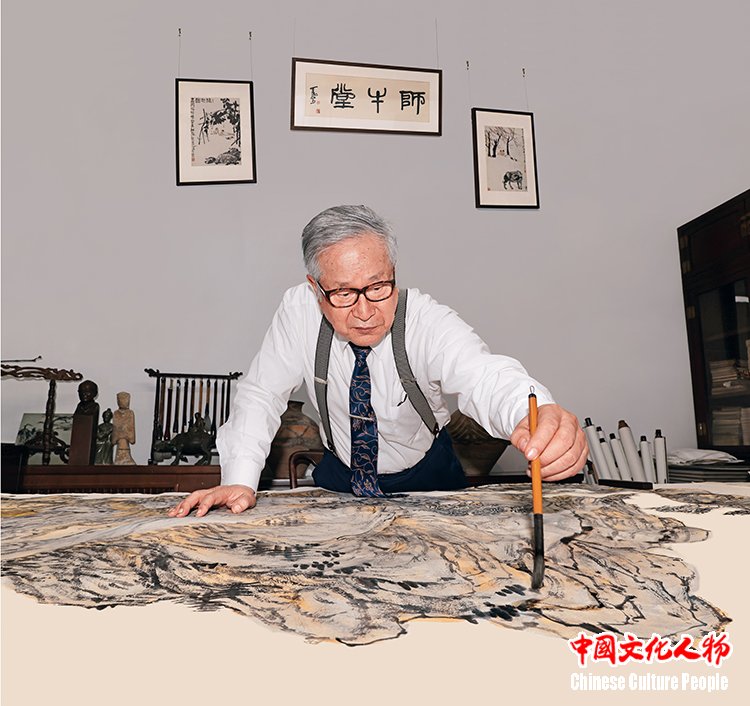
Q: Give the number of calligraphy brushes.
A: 10